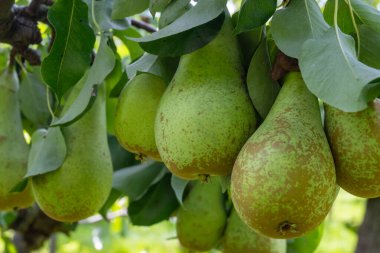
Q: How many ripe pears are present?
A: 8